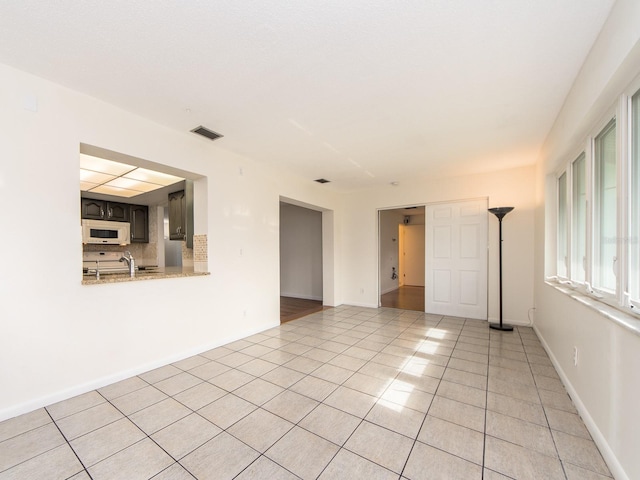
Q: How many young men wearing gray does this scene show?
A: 0